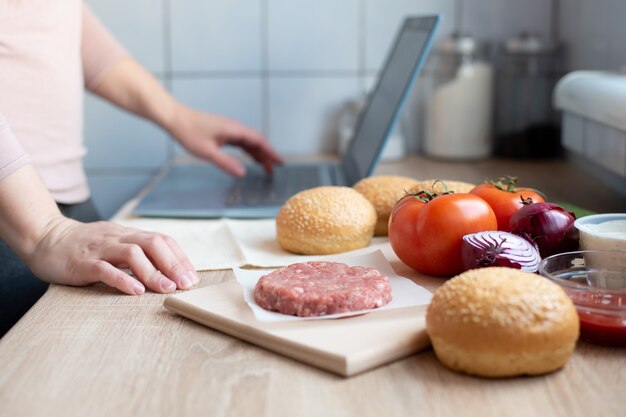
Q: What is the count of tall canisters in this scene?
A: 2